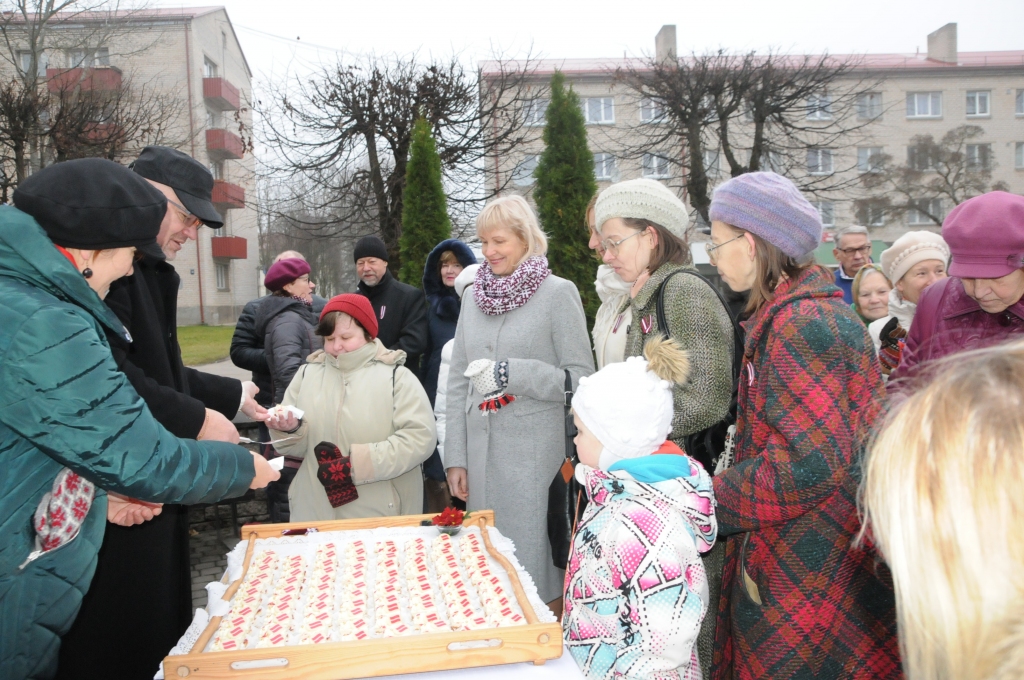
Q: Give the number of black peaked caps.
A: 2